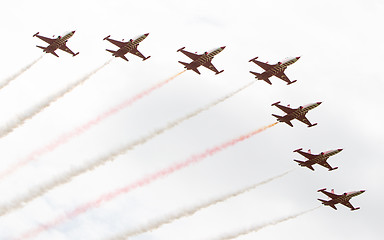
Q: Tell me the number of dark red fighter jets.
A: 7